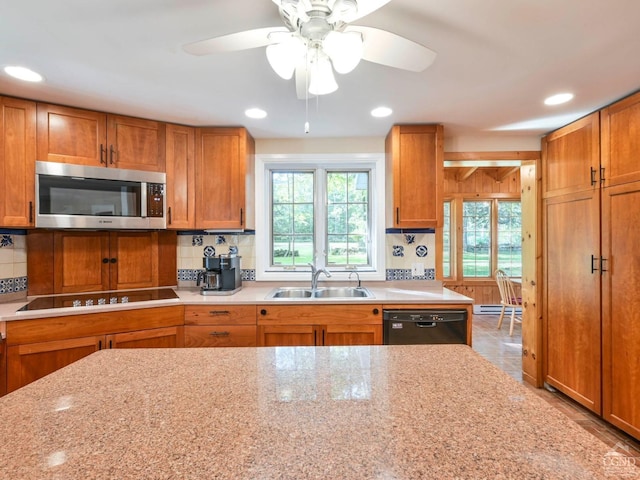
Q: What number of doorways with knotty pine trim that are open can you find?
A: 1